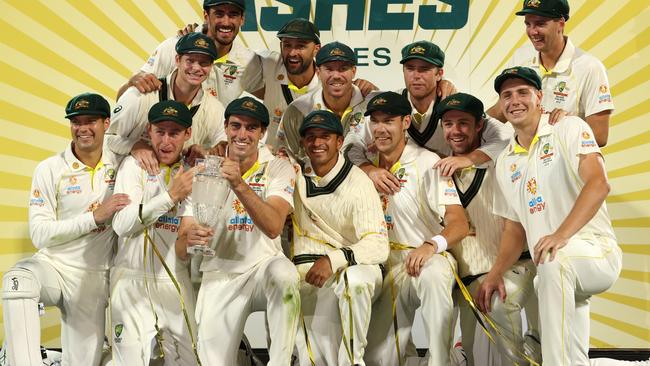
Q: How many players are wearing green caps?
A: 13